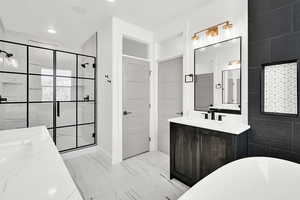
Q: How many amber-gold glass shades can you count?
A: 3